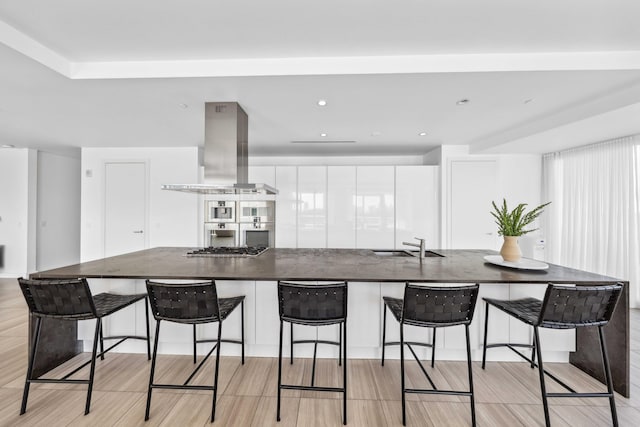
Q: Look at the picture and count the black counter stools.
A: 5